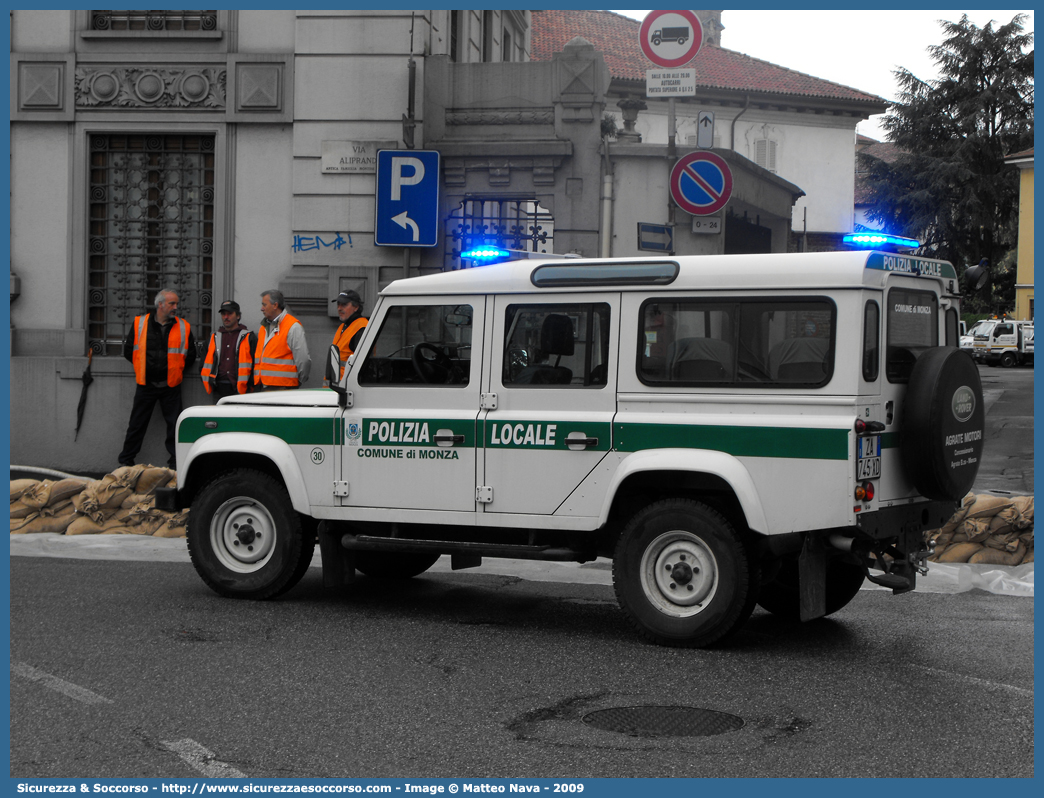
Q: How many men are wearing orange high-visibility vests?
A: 4